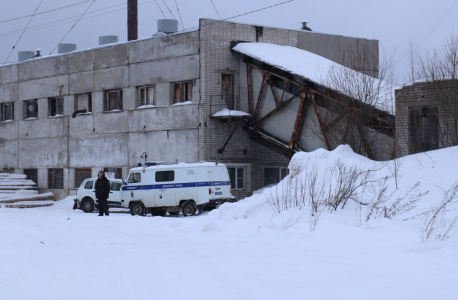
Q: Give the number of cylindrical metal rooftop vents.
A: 4